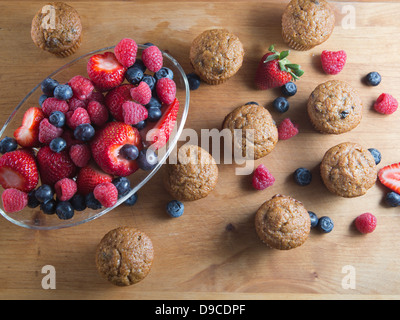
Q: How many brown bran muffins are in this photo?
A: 9